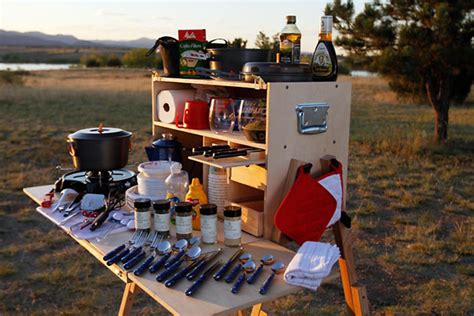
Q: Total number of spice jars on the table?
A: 5